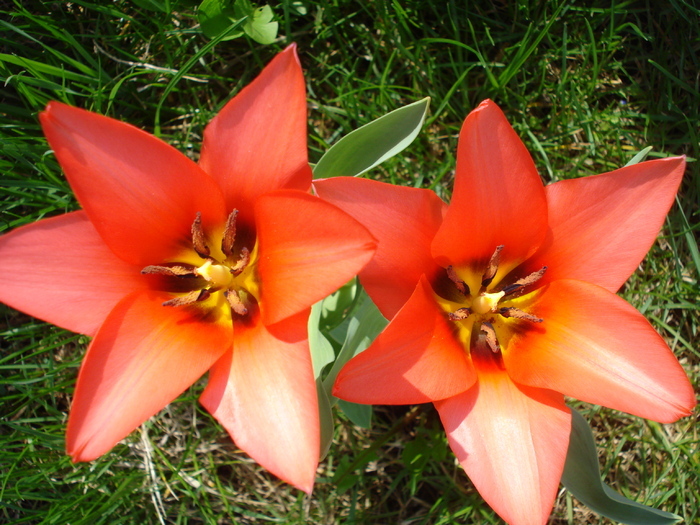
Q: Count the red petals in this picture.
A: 12